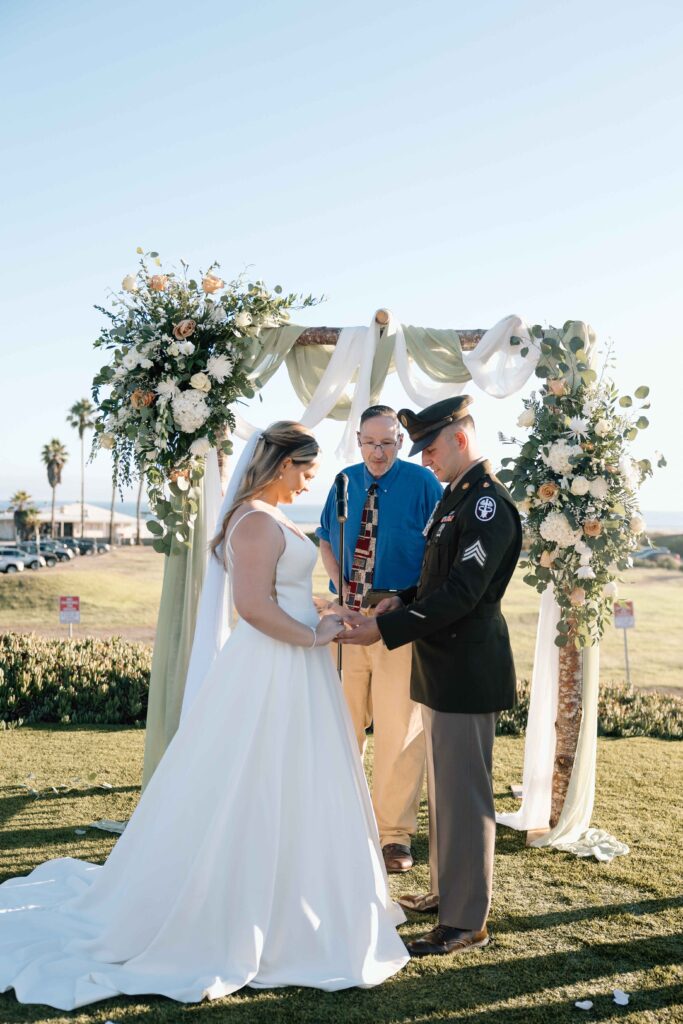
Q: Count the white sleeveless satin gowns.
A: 1